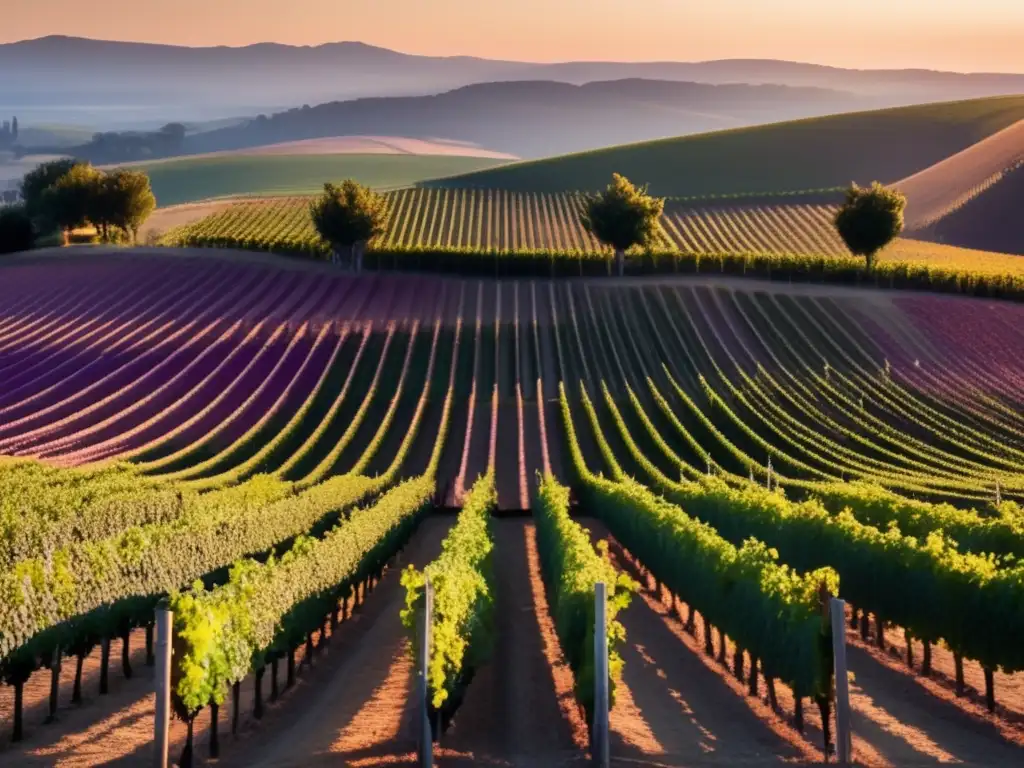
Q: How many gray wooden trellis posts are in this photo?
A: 4